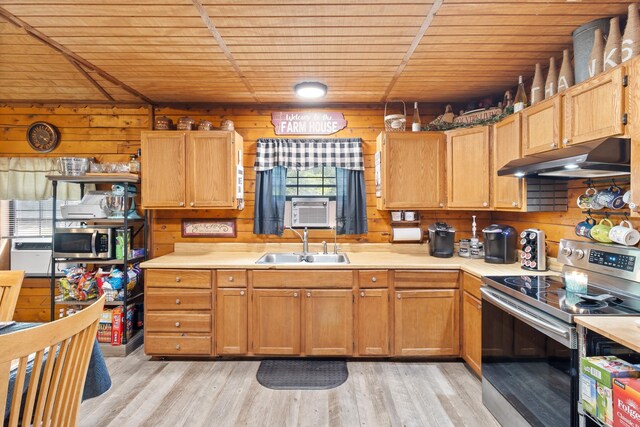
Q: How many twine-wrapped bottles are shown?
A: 6